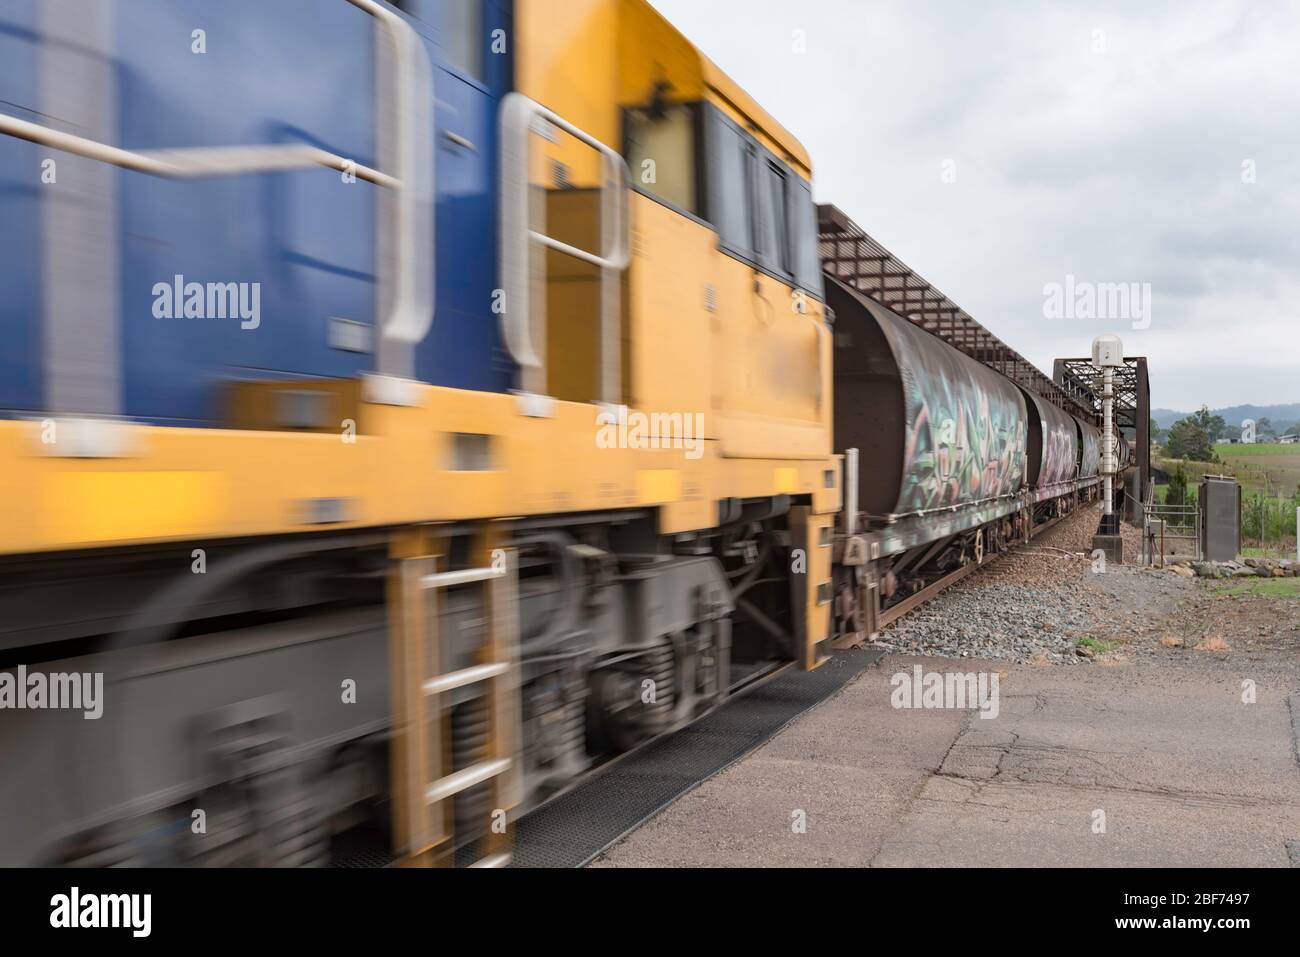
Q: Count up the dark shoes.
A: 0